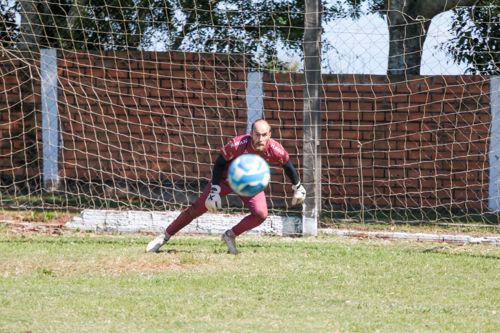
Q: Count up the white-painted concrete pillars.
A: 3